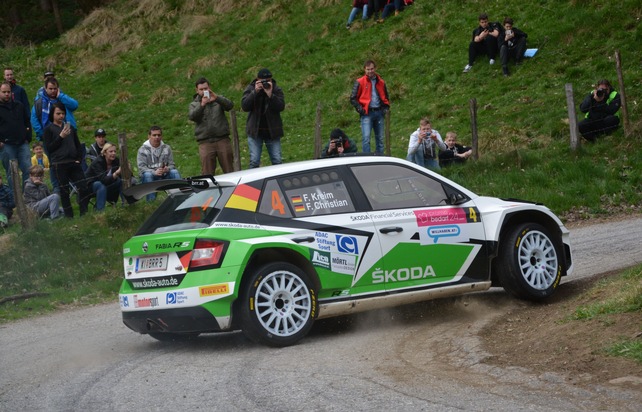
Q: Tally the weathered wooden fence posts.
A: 8